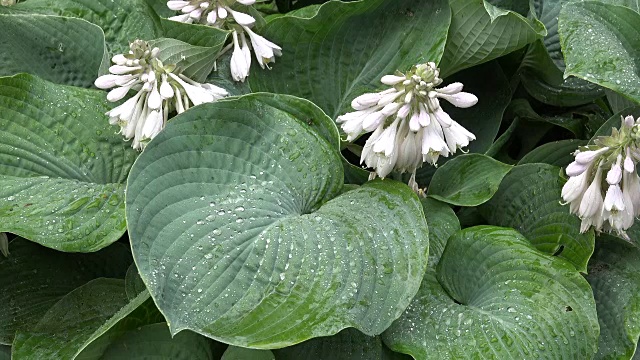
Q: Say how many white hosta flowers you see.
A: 4